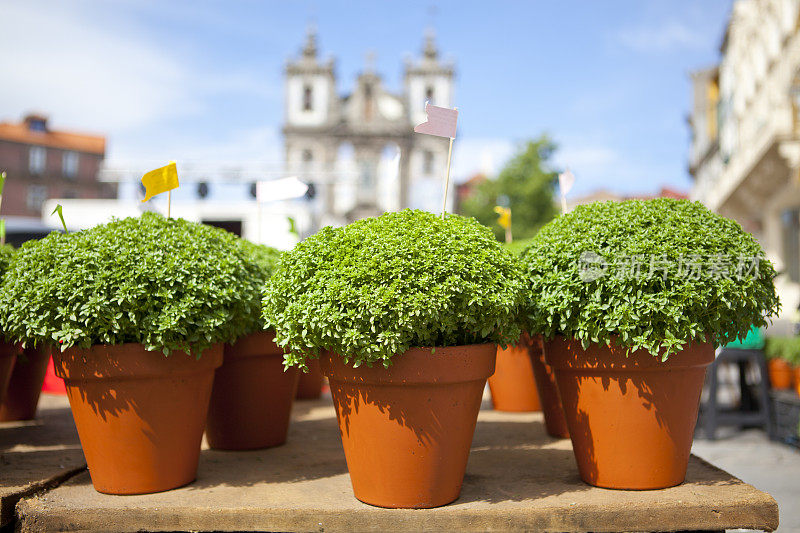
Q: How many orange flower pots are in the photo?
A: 11